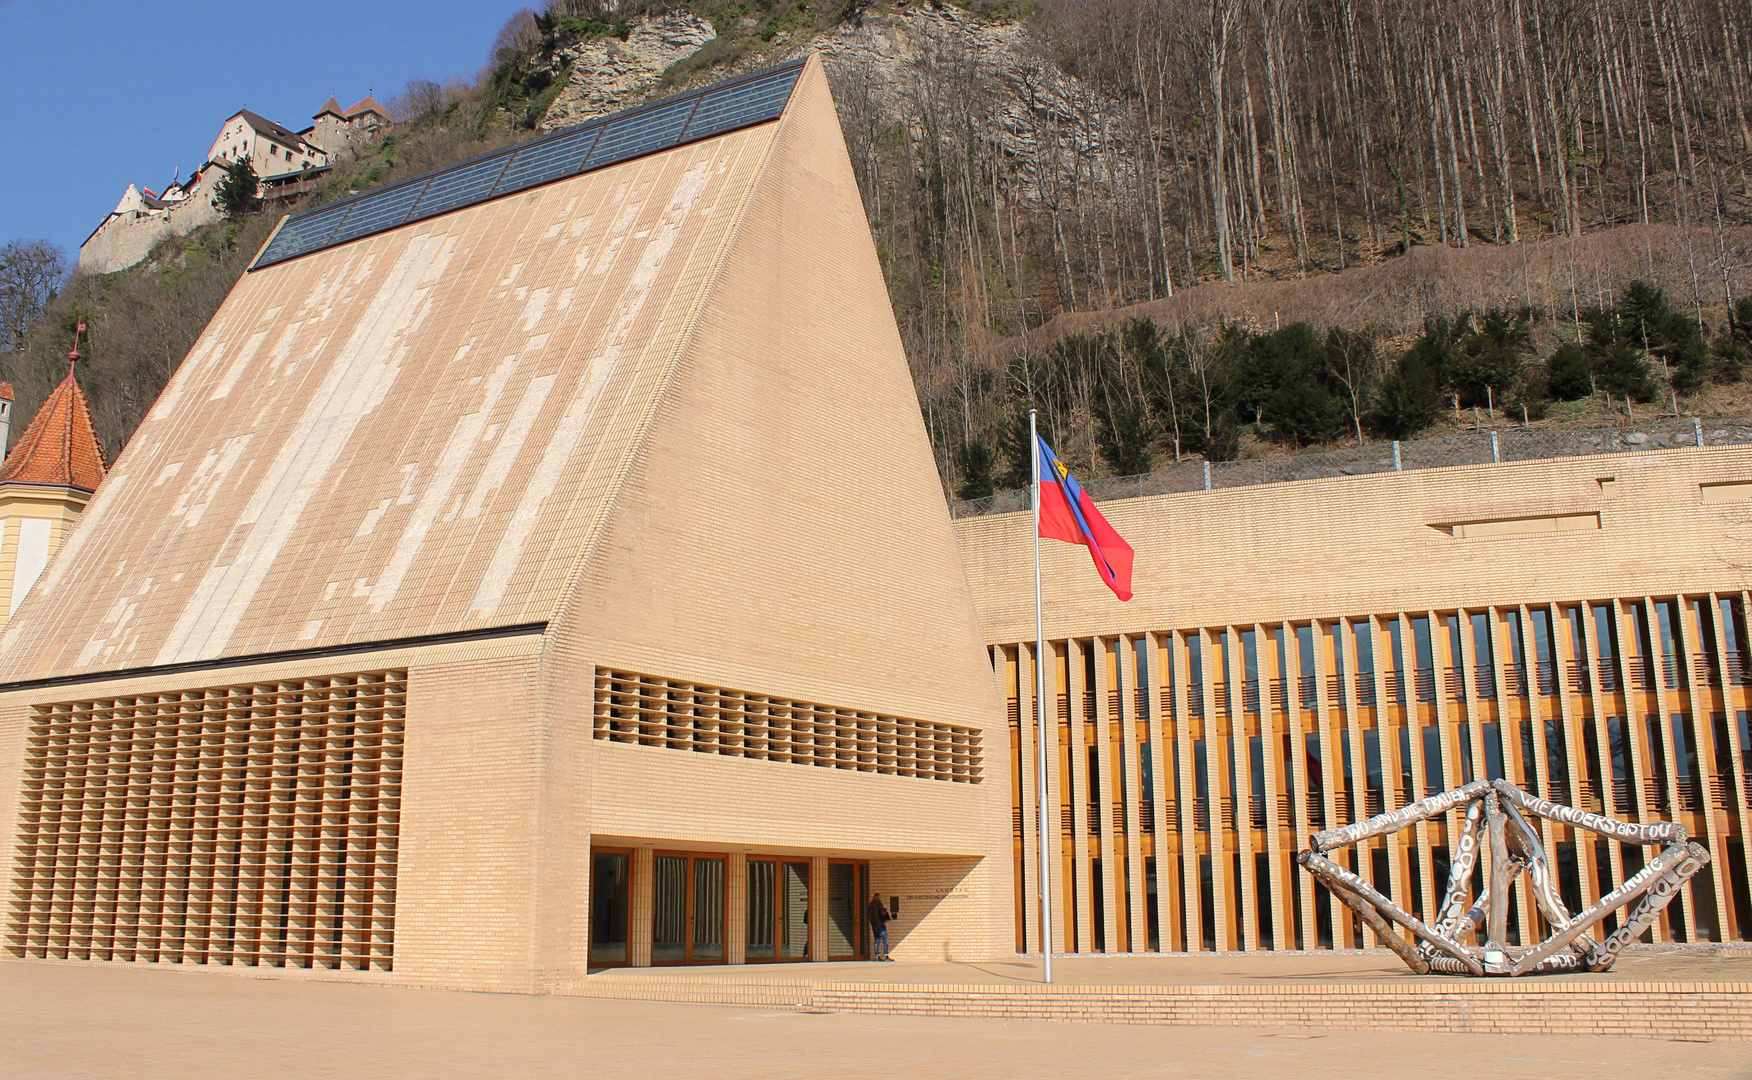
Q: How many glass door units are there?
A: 4